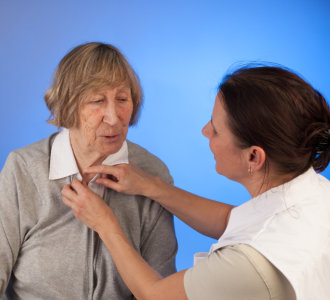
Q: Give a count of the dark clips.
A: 1